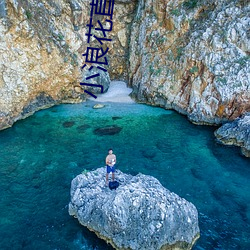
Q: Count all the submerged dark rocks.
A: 4